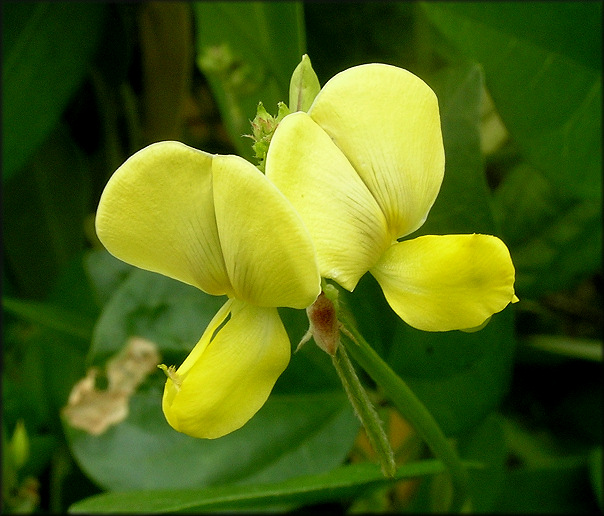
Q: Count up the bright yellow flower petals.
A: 6